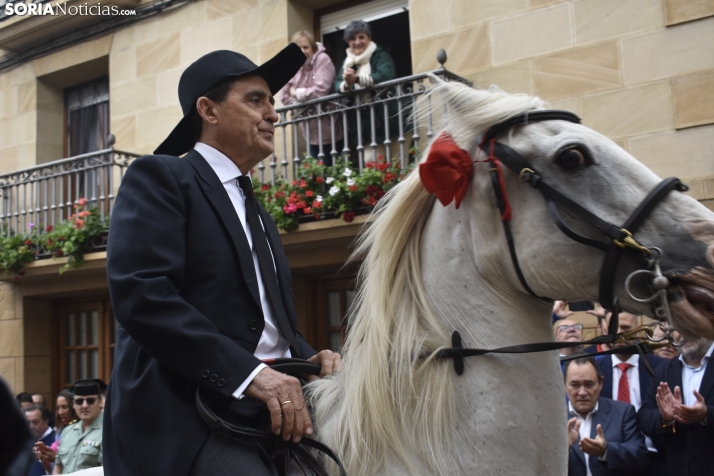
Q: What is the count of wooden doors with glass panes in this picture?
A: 2